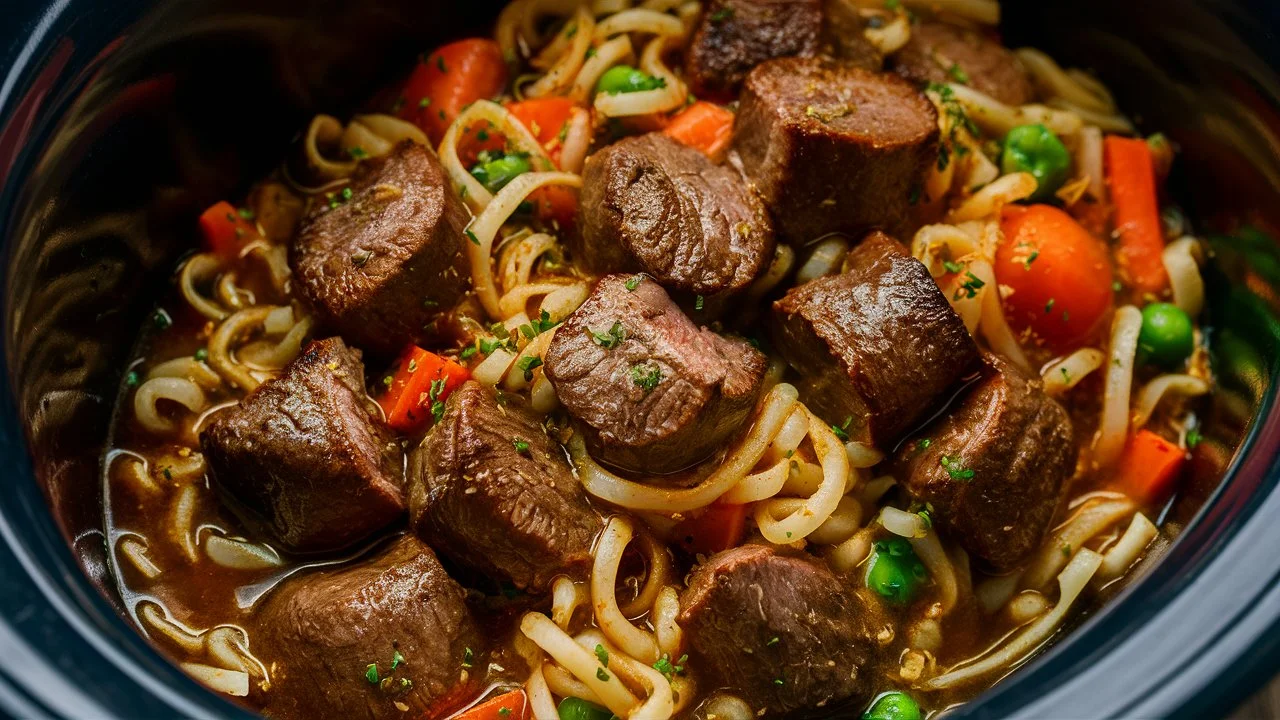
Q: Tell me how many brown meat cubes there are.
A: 12